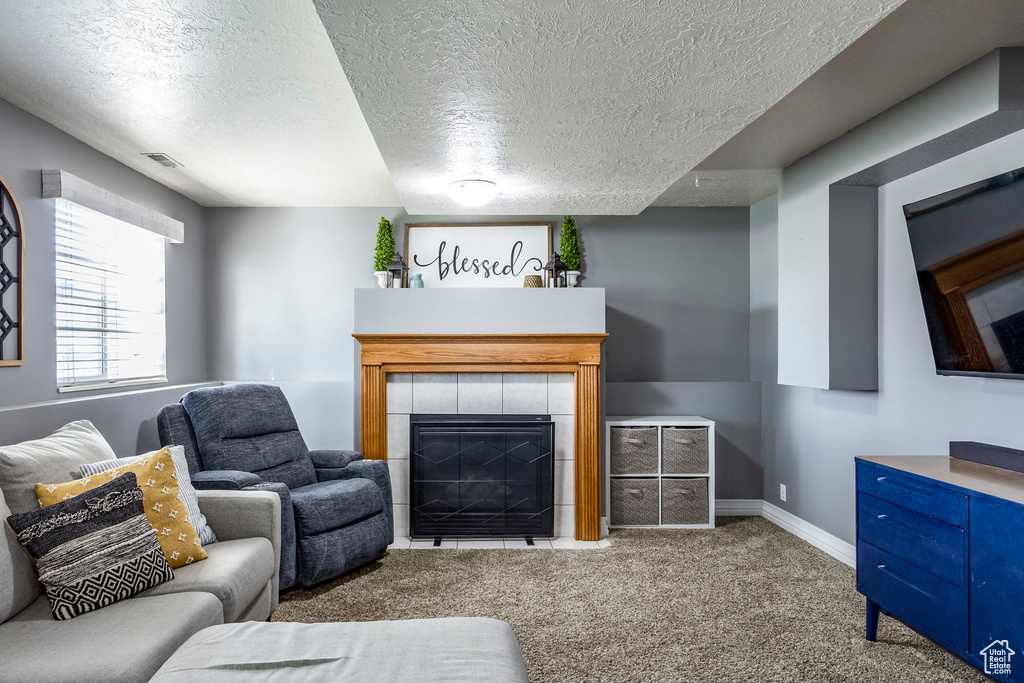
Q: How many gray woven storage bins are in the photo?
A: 4